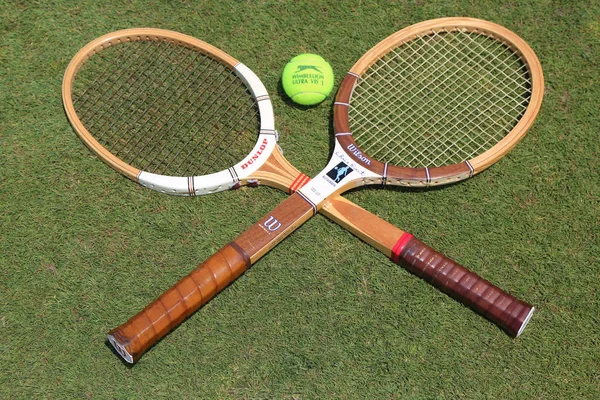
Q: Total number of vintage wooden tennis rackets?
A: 2